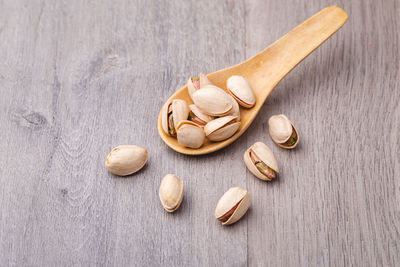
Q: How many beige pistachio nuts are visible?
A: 13